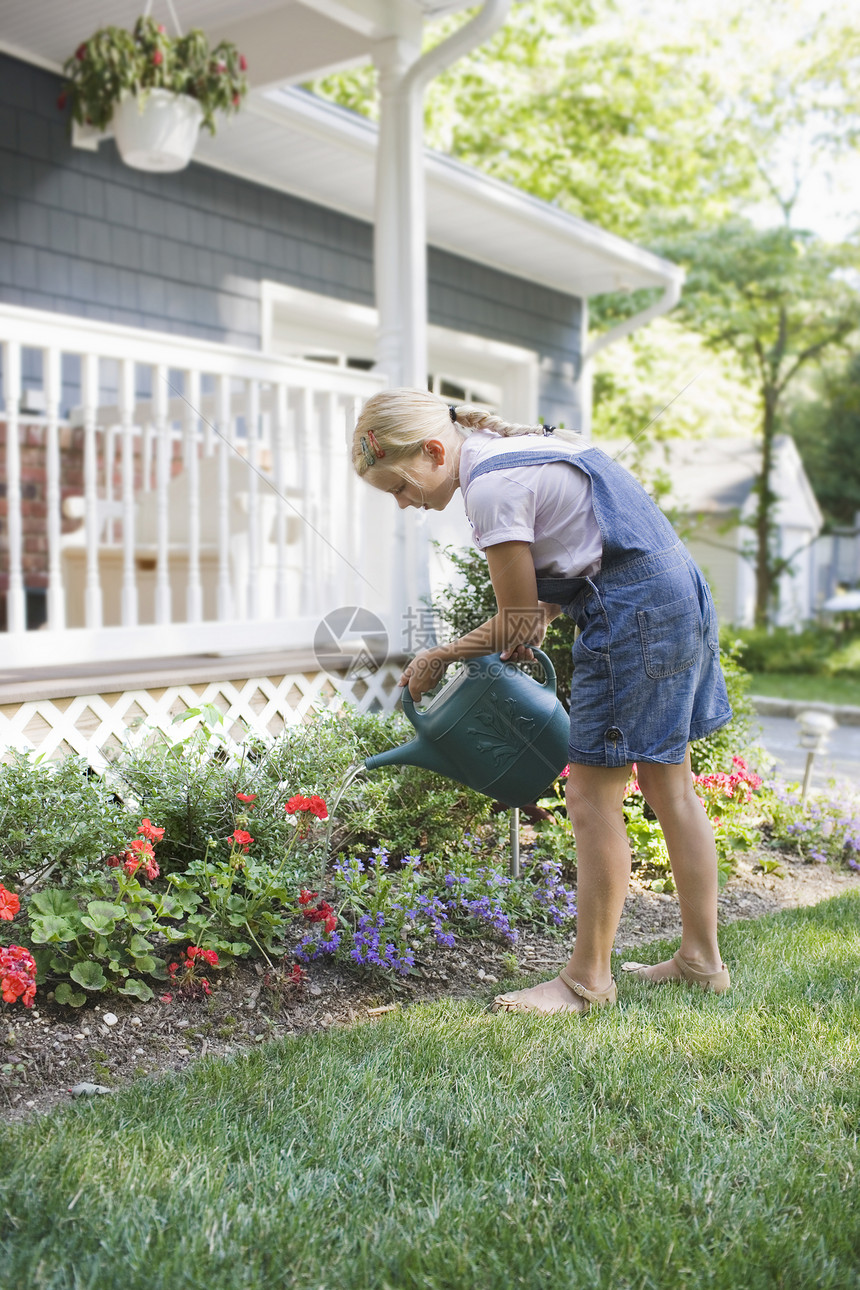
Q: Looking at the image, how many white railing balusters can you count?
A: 12